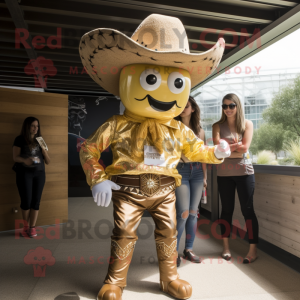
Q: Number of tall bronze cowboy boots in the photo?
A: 2